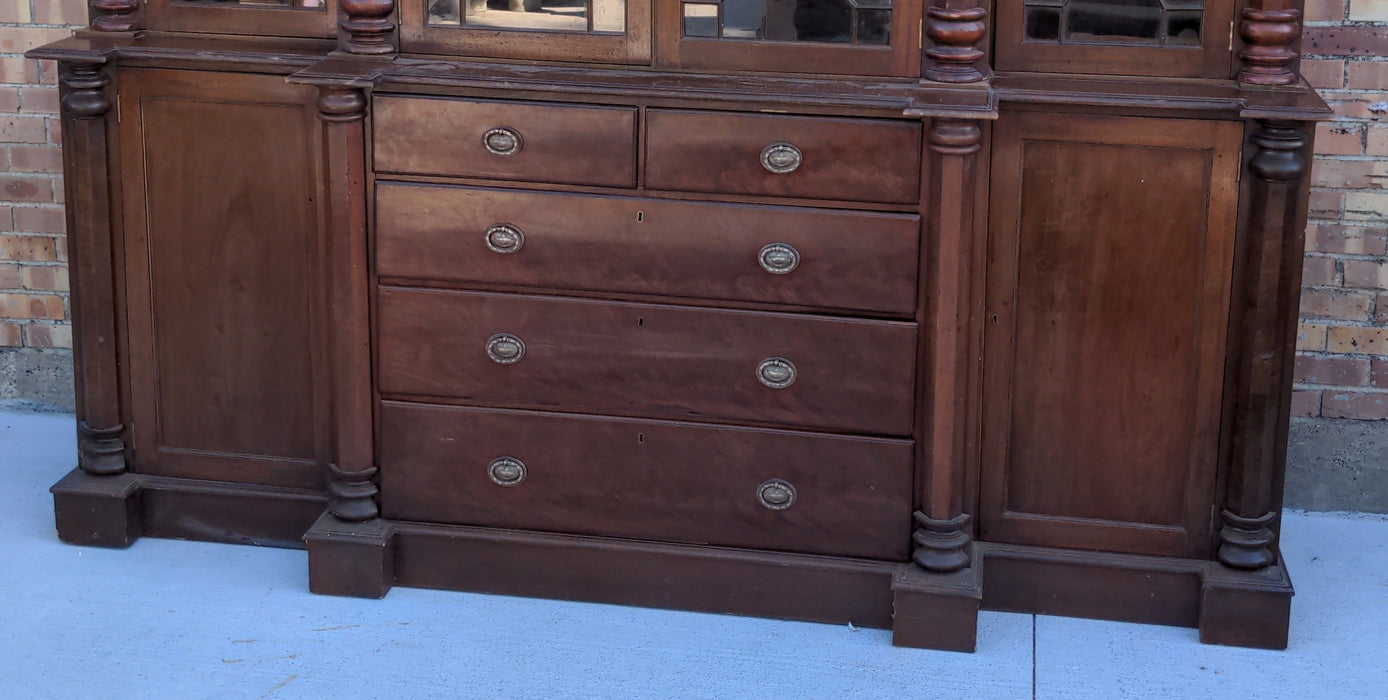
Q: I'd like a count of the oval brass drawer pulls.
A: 8